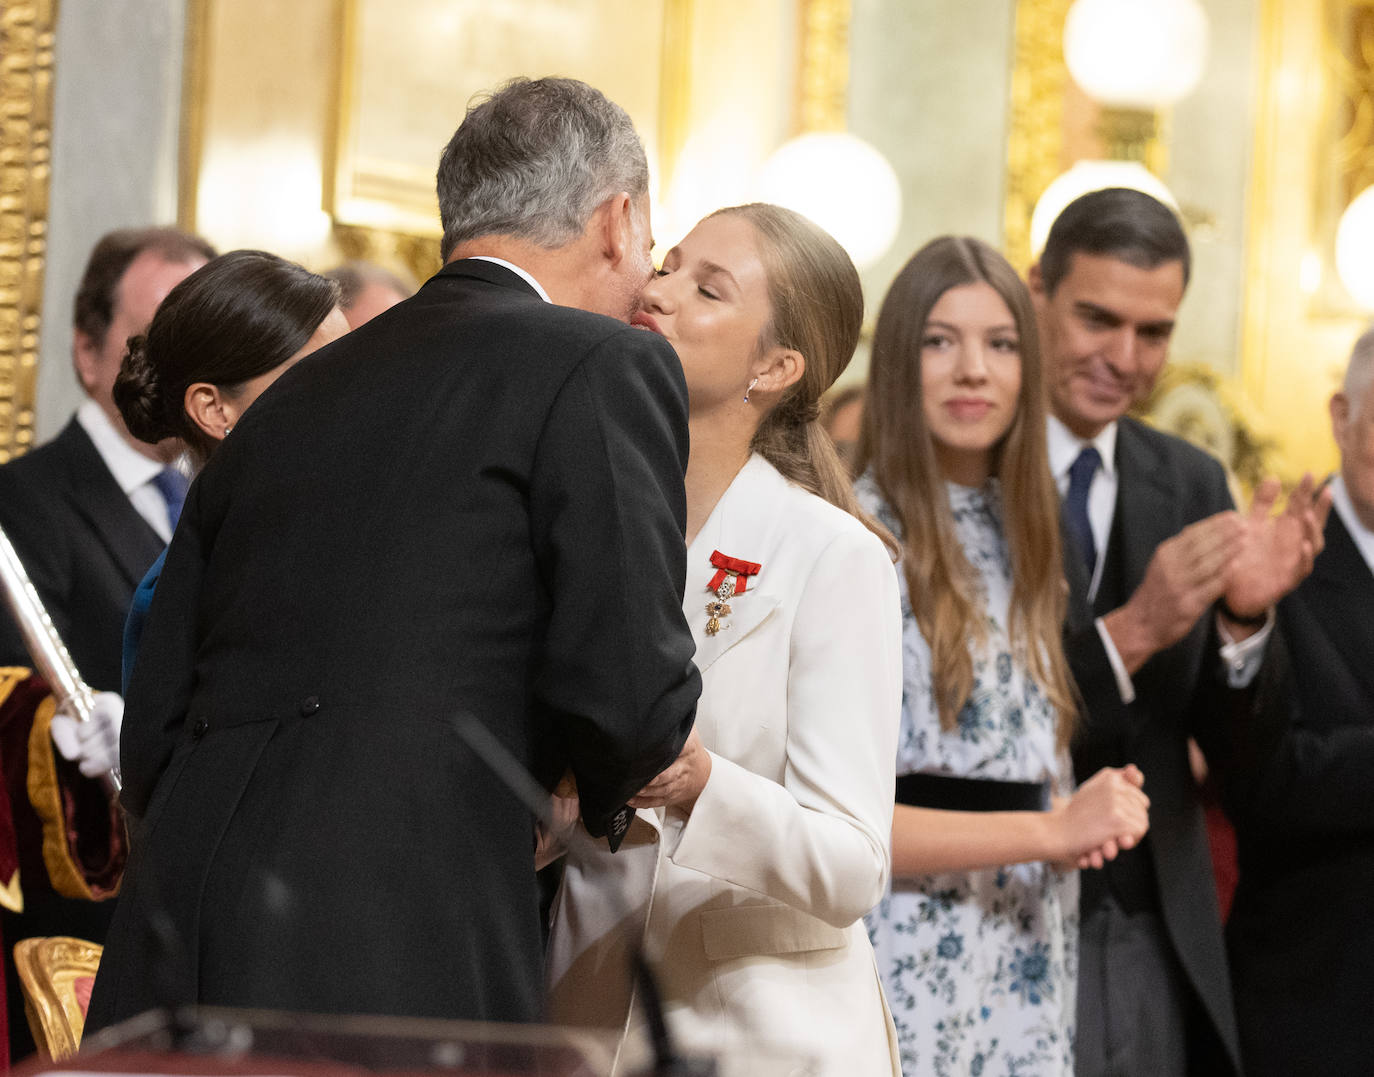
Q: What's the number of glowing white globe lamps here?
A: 4